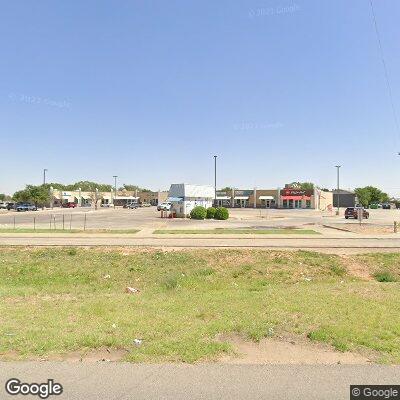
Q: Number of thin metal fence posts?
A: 7